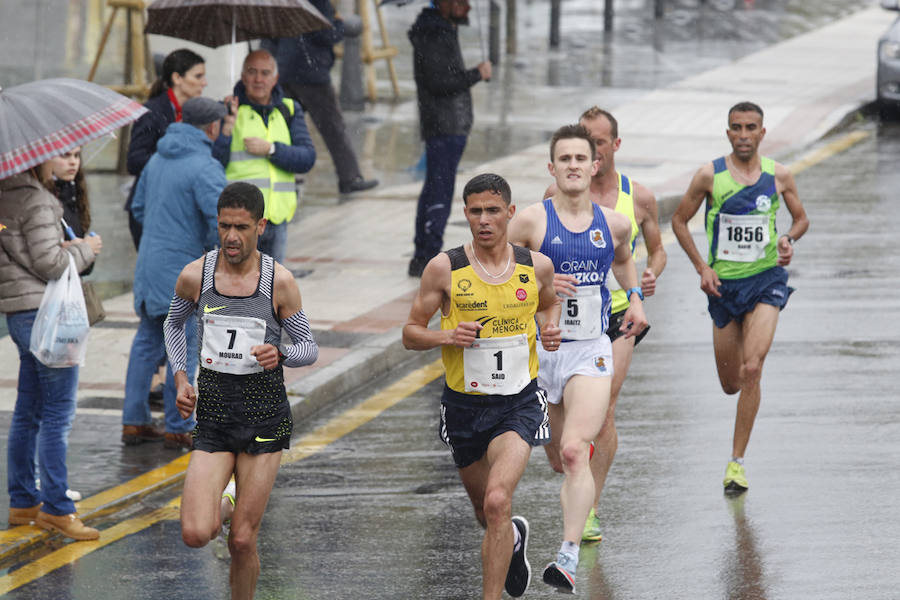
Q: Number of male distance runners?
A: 5